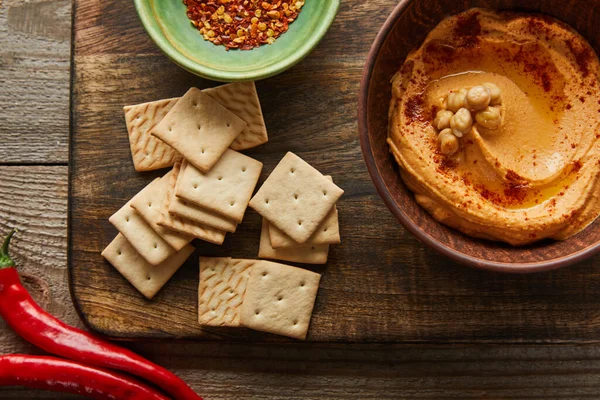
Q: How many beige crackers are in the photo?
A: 14